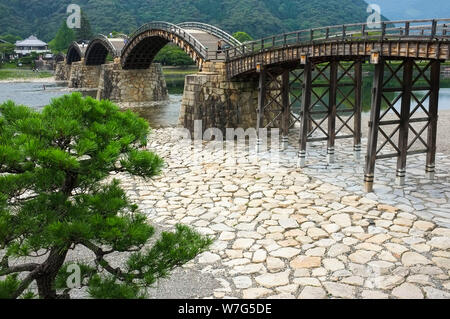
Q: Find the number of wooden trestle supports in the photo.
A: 3